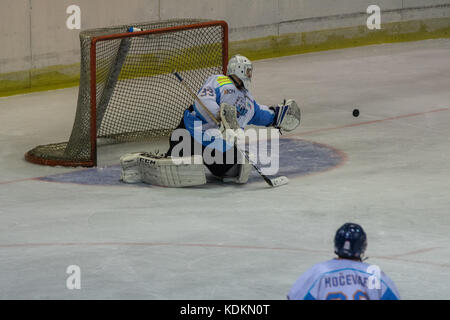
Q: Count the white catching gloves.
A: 1